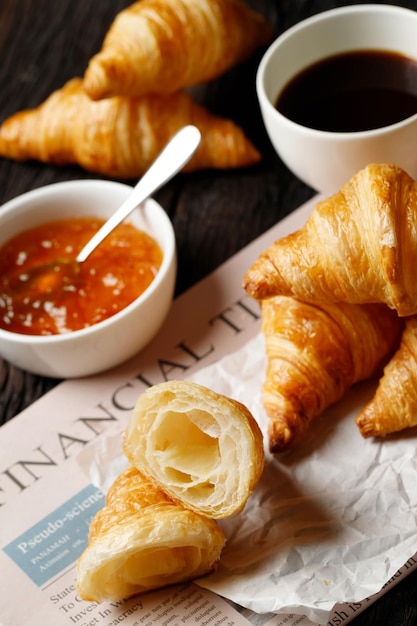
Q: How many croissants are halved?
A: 1